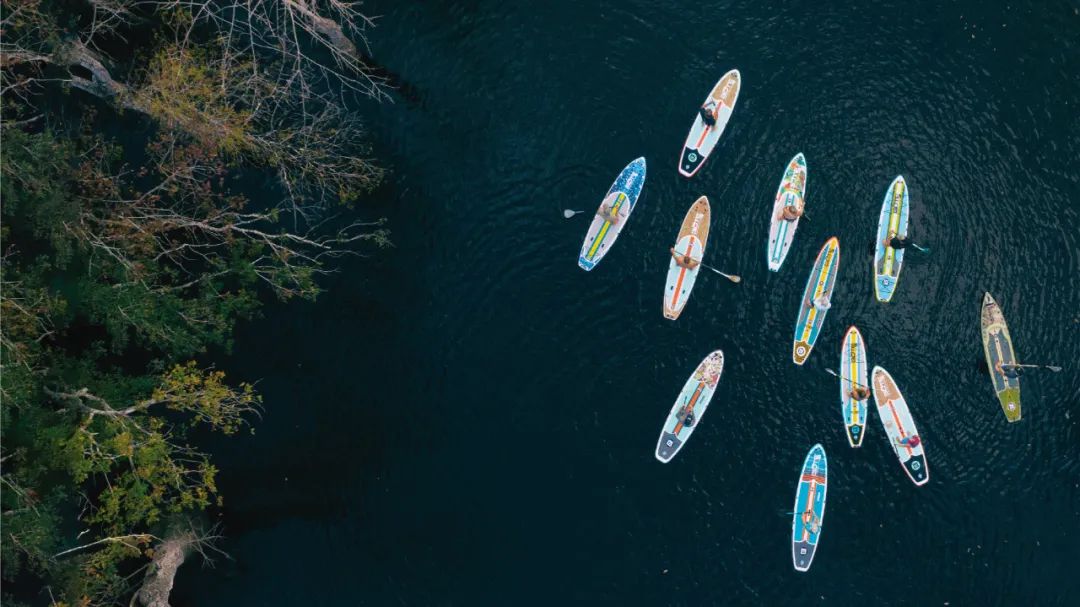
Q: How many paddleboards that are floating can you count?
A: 11